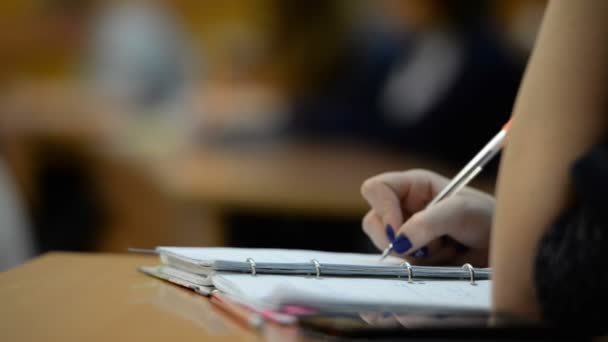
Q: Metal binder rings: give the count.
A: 4